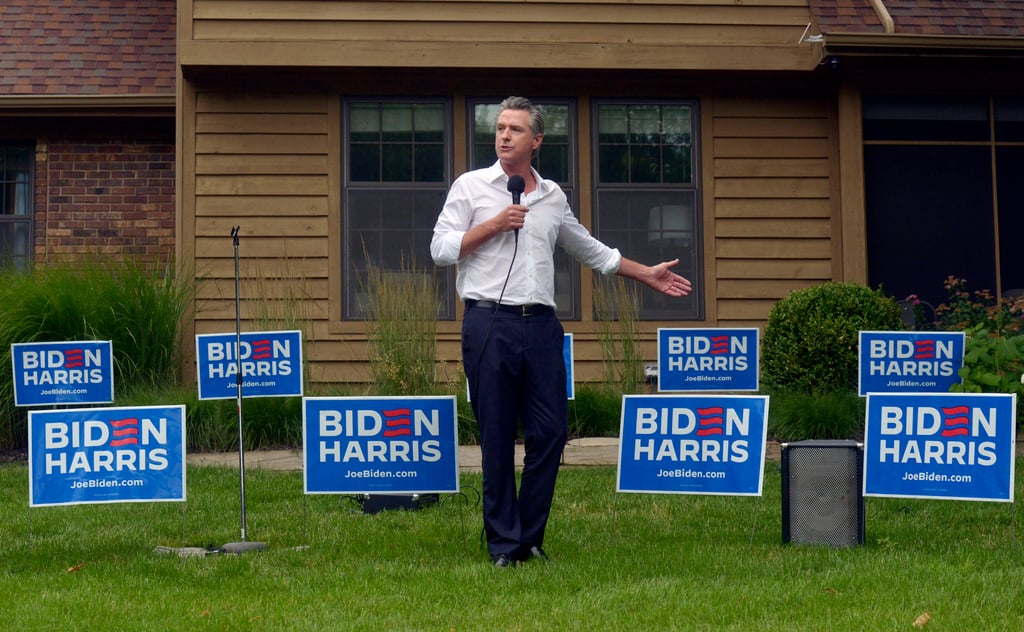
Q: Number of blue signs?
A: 9